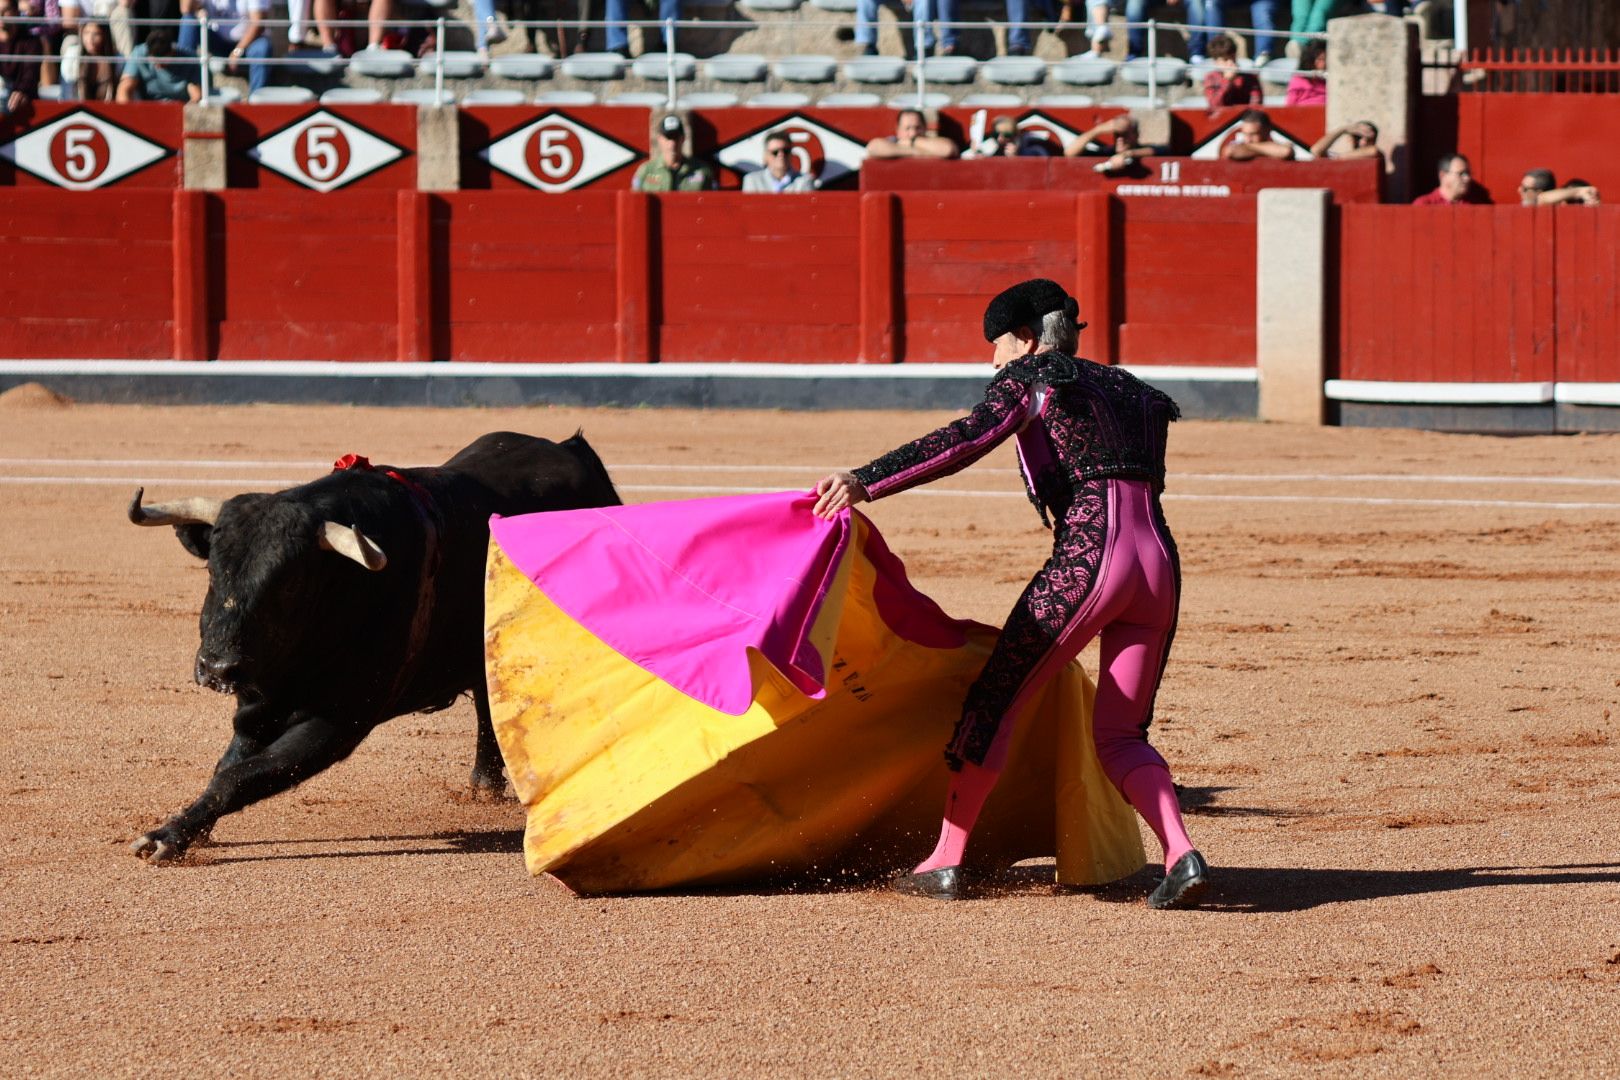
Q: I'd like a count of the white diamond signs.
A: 6